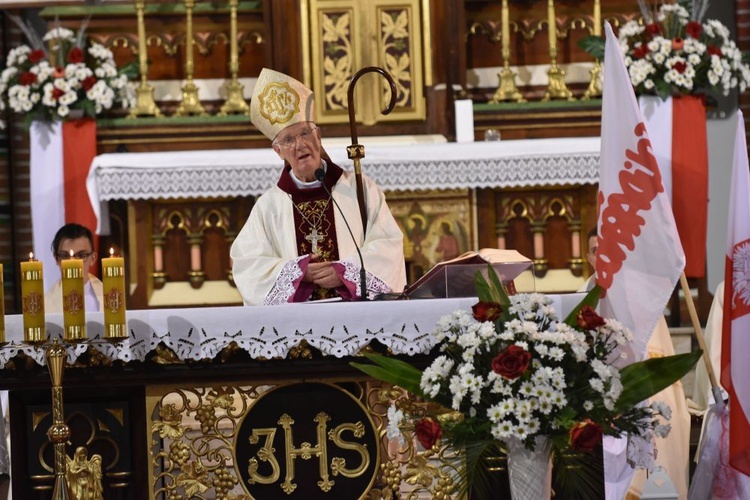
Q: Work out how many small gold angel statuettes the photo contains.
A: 1